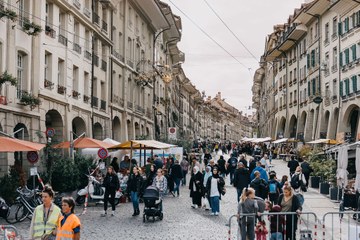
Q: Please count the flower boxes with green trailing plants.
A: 4